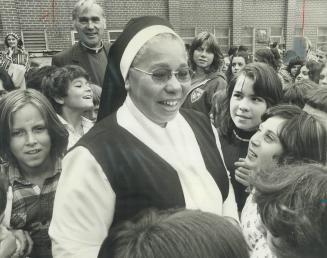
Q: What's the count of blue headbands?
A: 0